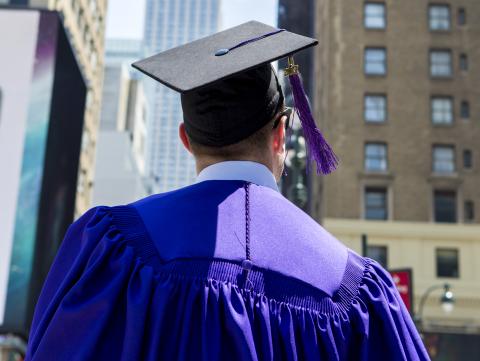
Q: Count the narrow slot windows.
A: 5